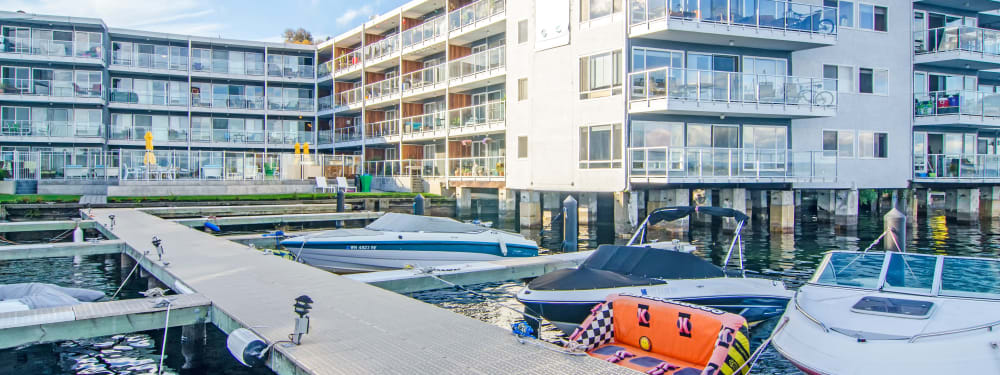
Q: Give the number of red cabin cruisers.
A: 0